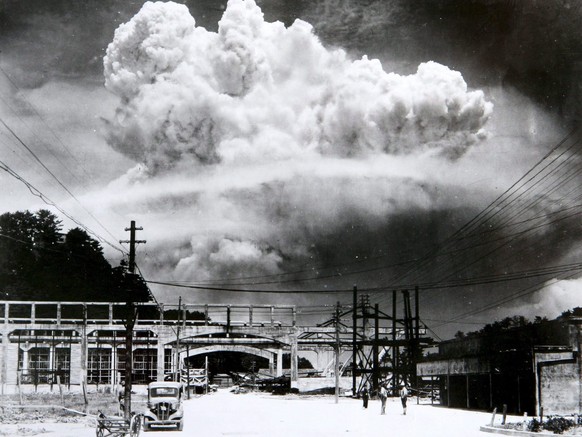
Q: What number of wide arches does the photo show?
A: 2